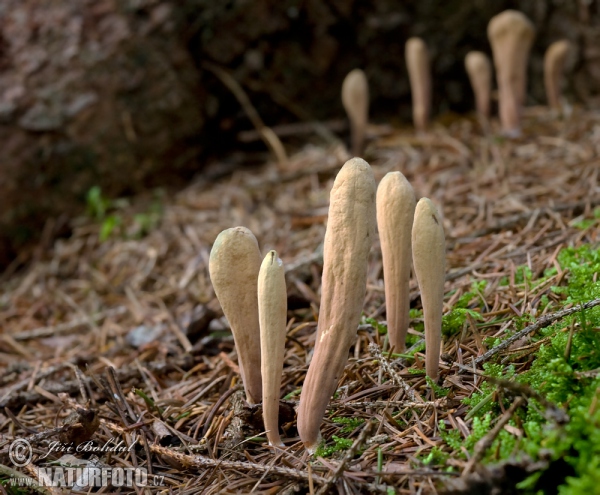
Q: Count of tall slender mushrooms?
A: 10